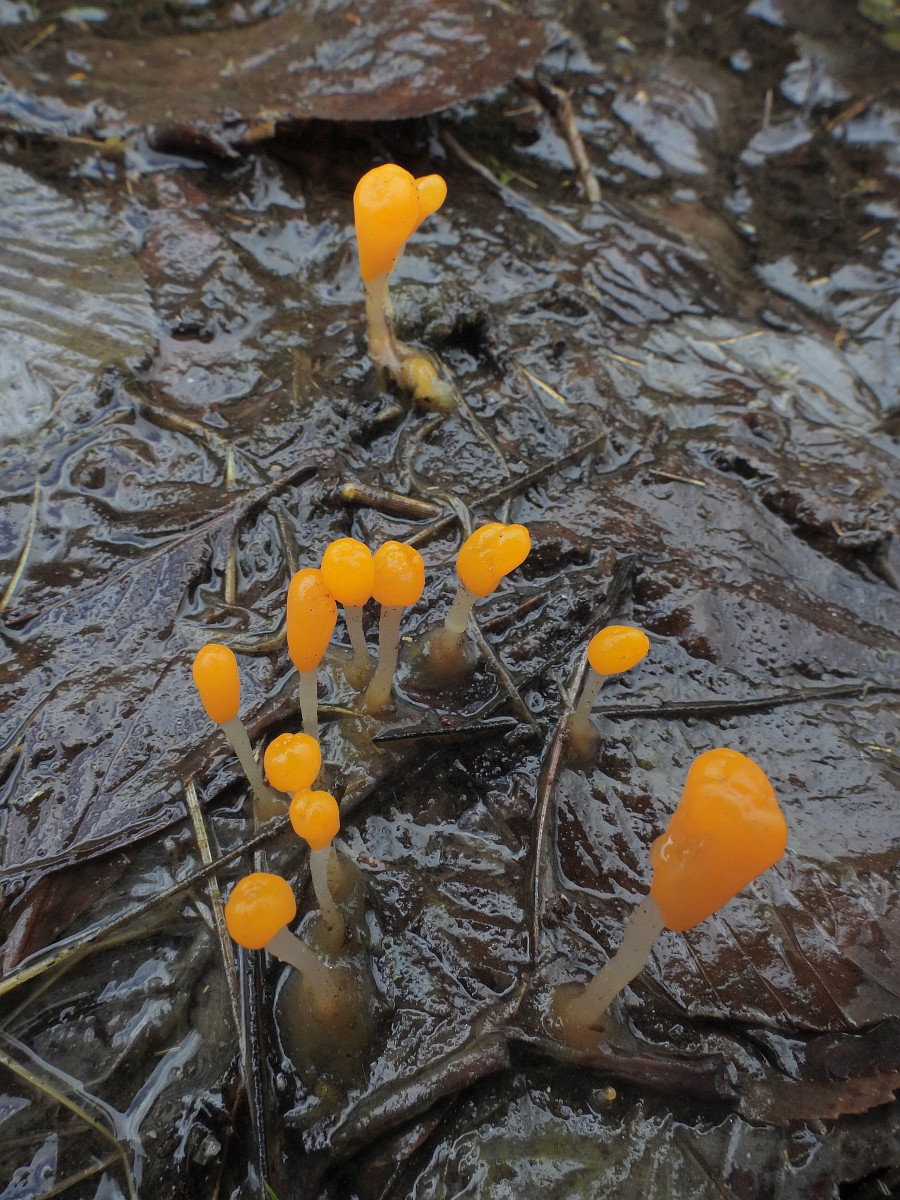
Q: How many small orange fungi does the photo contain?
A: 12